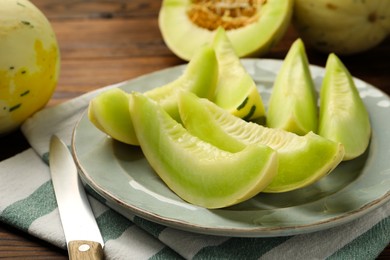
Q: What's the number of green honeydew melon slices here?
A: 6